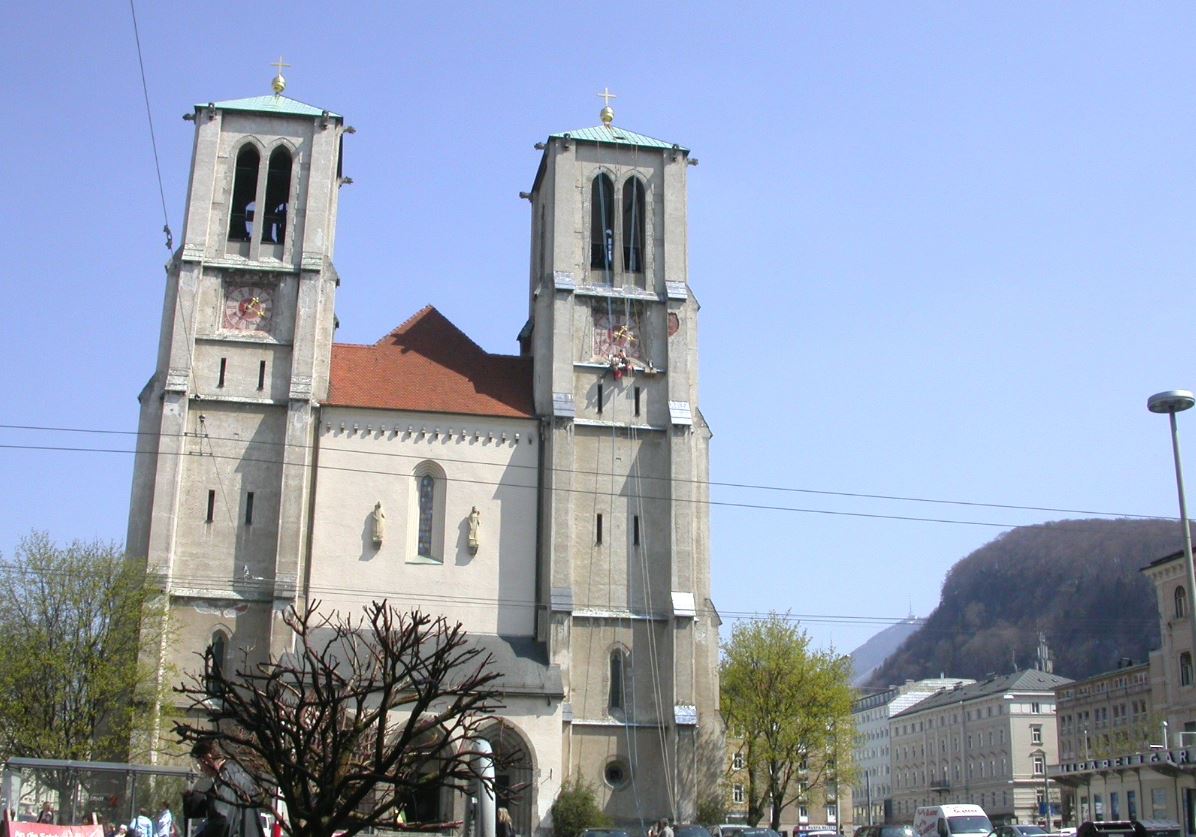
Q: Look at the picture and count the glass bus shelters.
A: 1